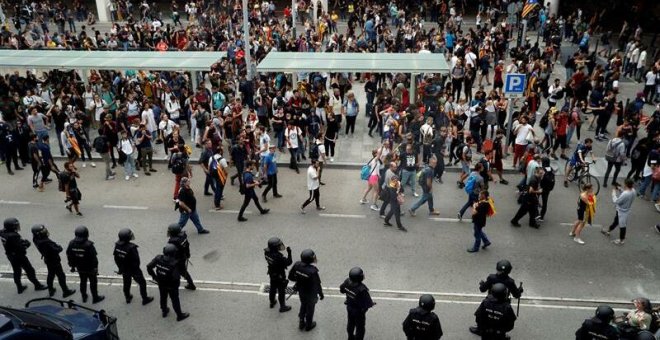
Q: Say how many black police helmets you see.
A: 14